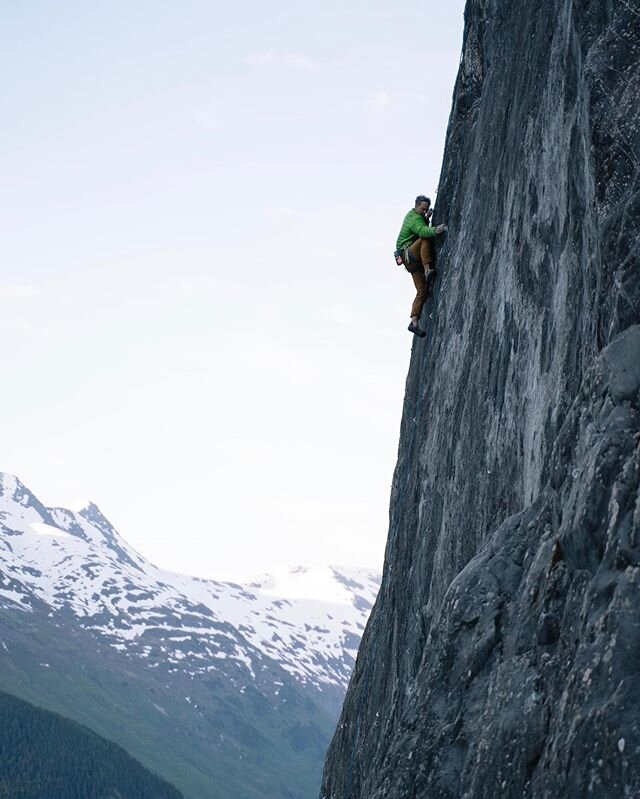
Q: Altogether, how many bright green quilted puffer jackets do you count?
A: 1